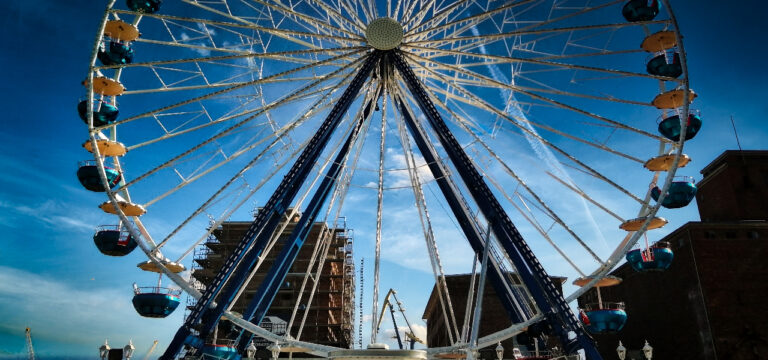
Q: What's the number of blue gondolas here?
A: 13